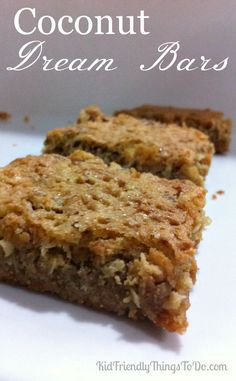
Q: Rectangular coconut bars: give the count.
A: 3